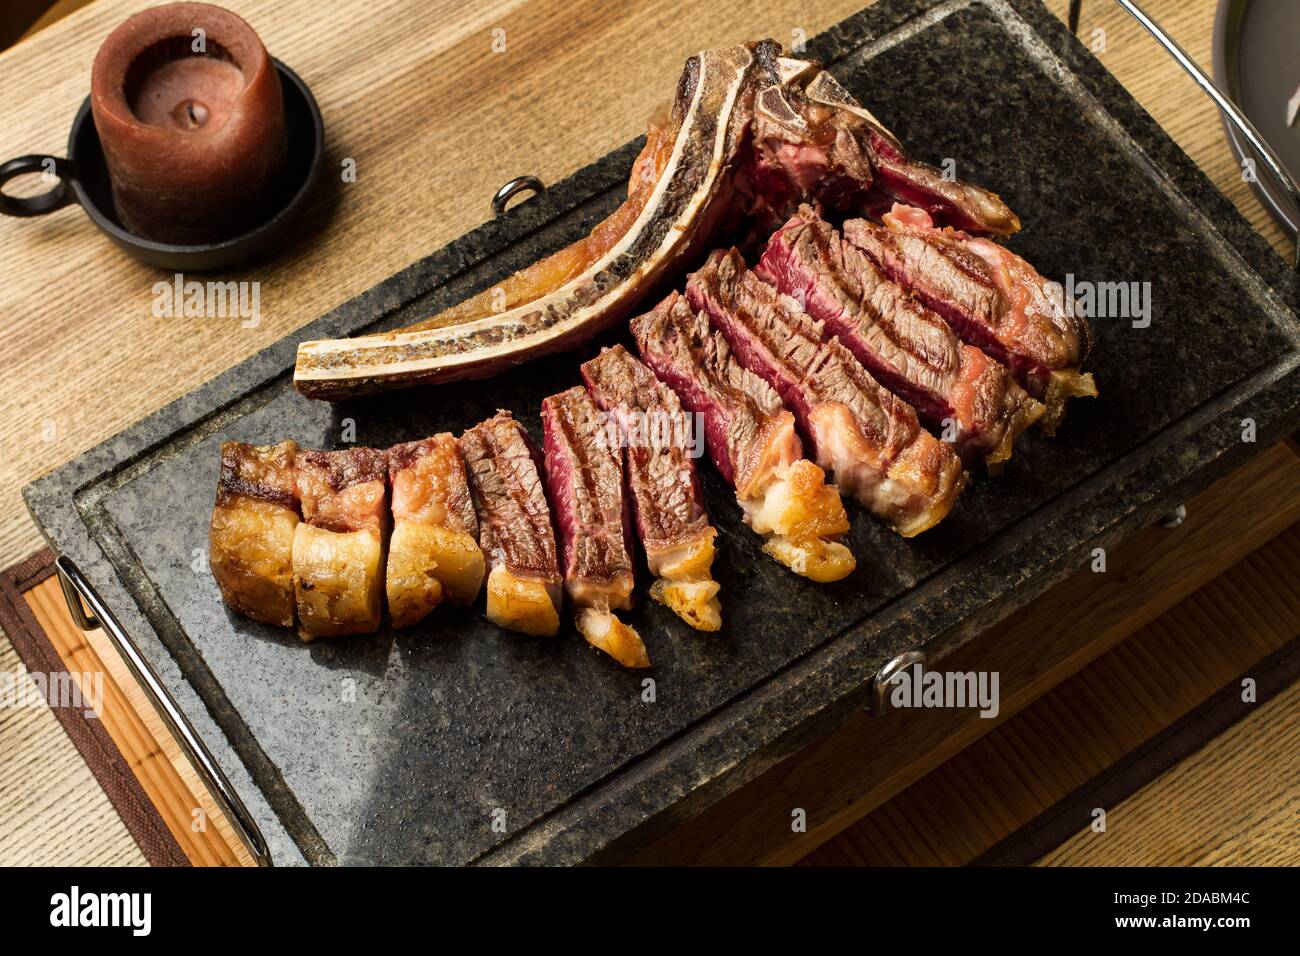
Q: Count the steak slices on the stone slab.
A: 10